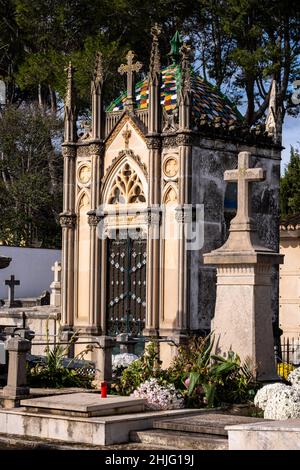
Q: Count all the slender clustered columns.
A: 4